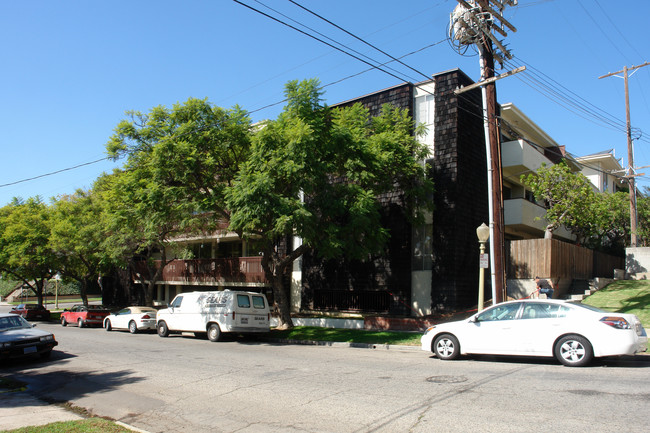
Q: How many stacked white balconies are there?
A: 2